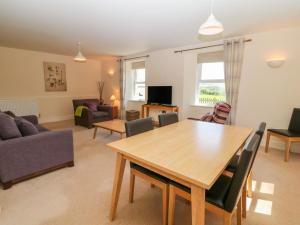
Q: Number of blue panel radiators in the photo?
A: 0